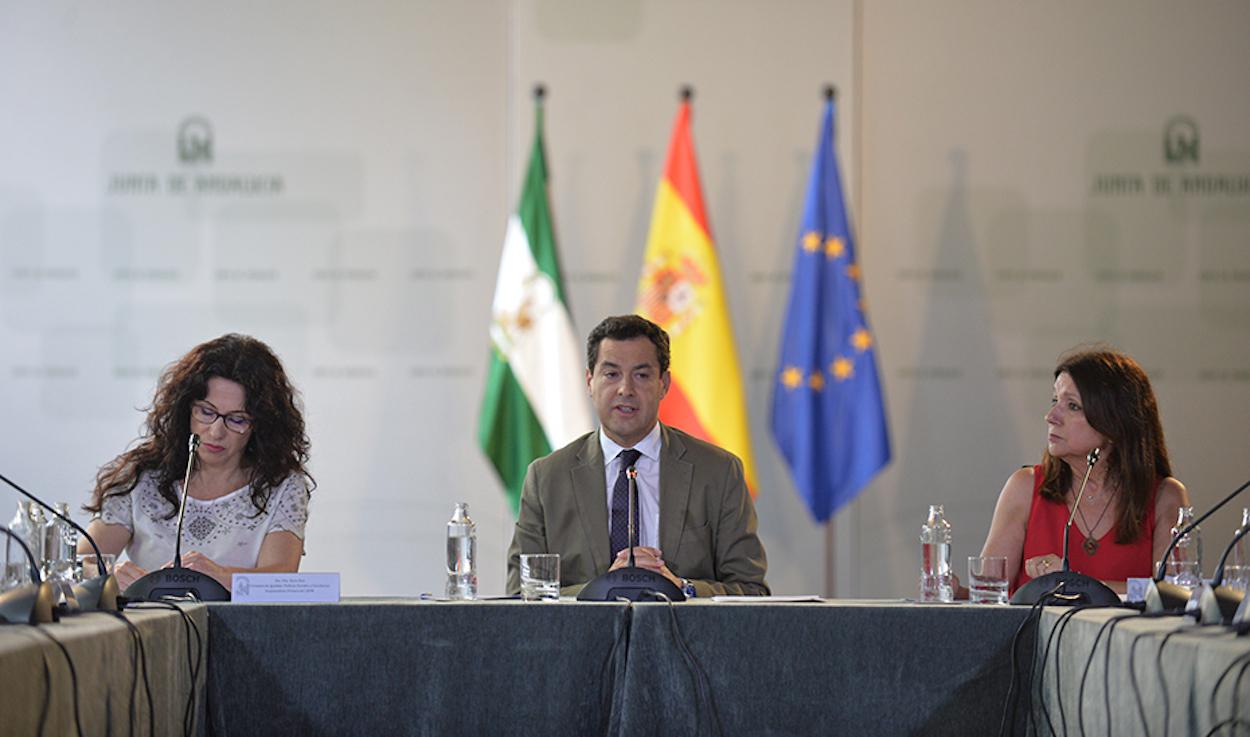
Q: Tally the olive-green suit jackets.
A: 1